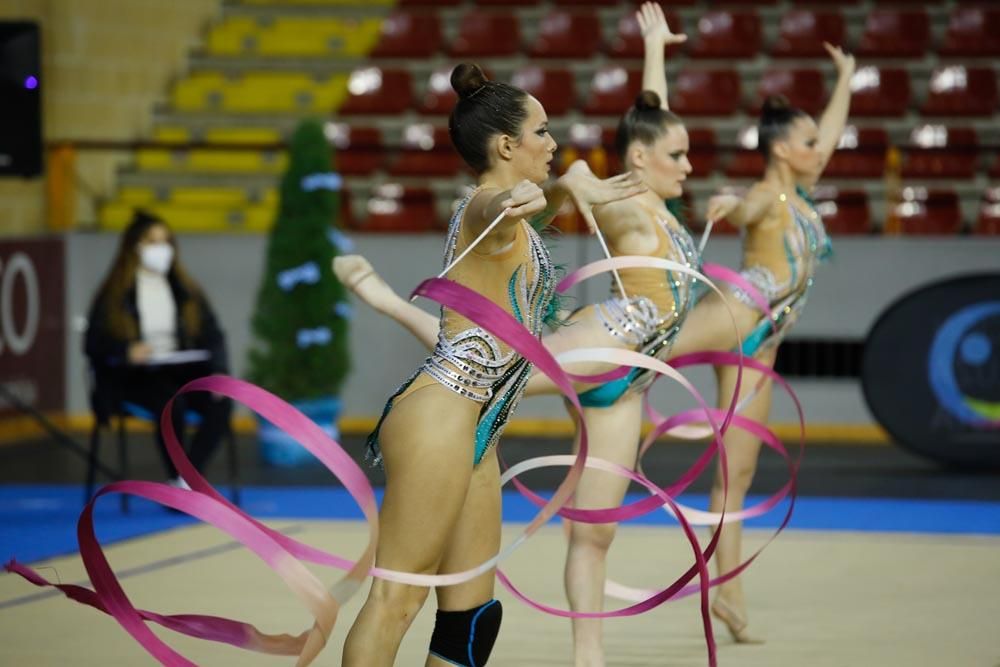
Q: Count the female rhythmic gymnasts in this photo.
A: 3